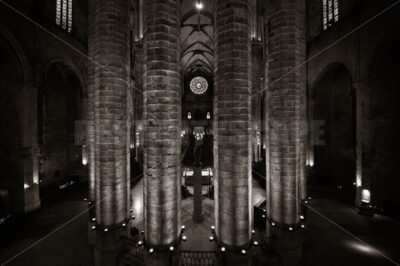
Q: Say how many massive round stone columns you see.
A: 4